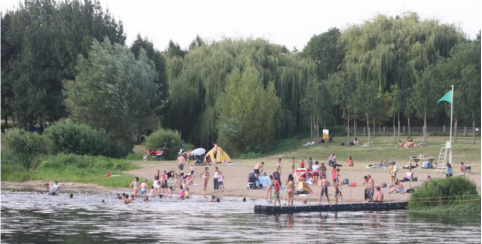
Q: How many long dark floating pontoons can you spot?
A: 1